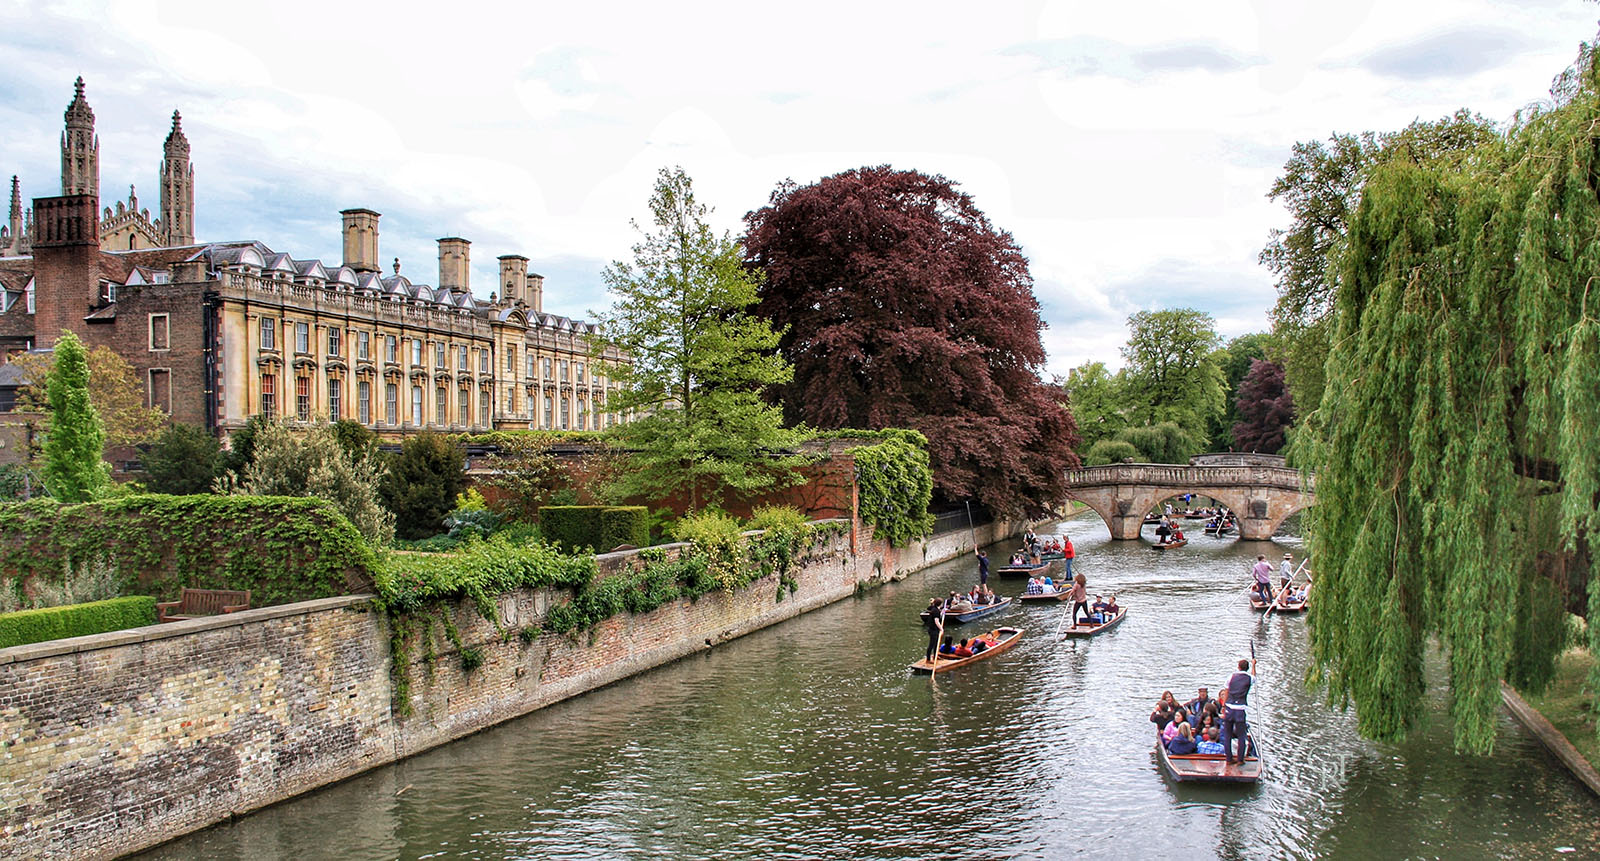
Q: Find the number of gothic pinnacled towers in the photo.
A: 2